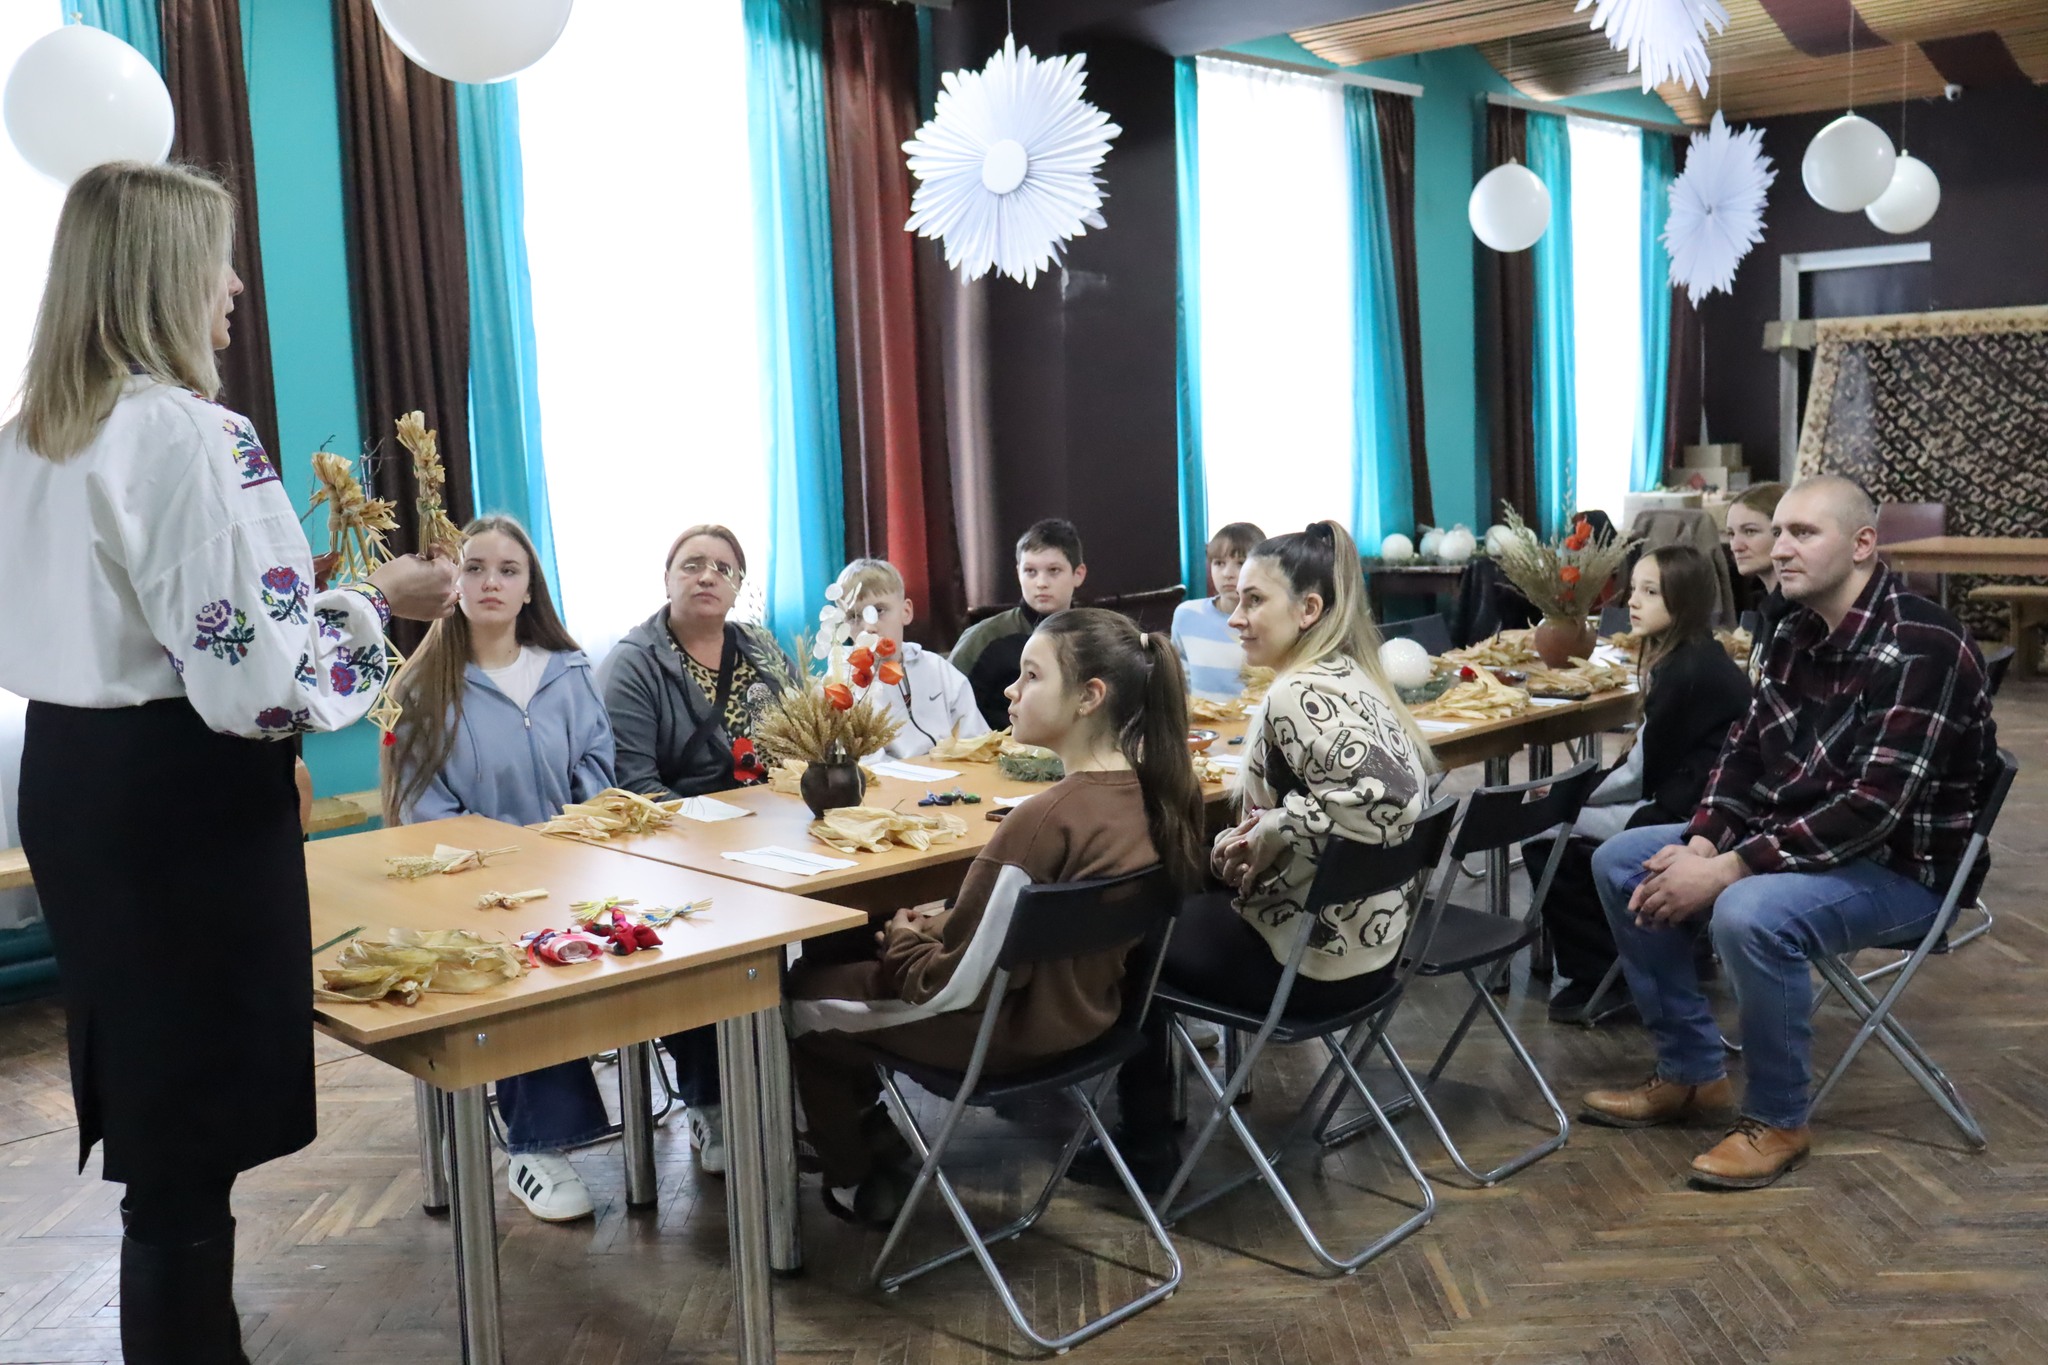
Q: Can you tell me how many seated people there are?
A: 10